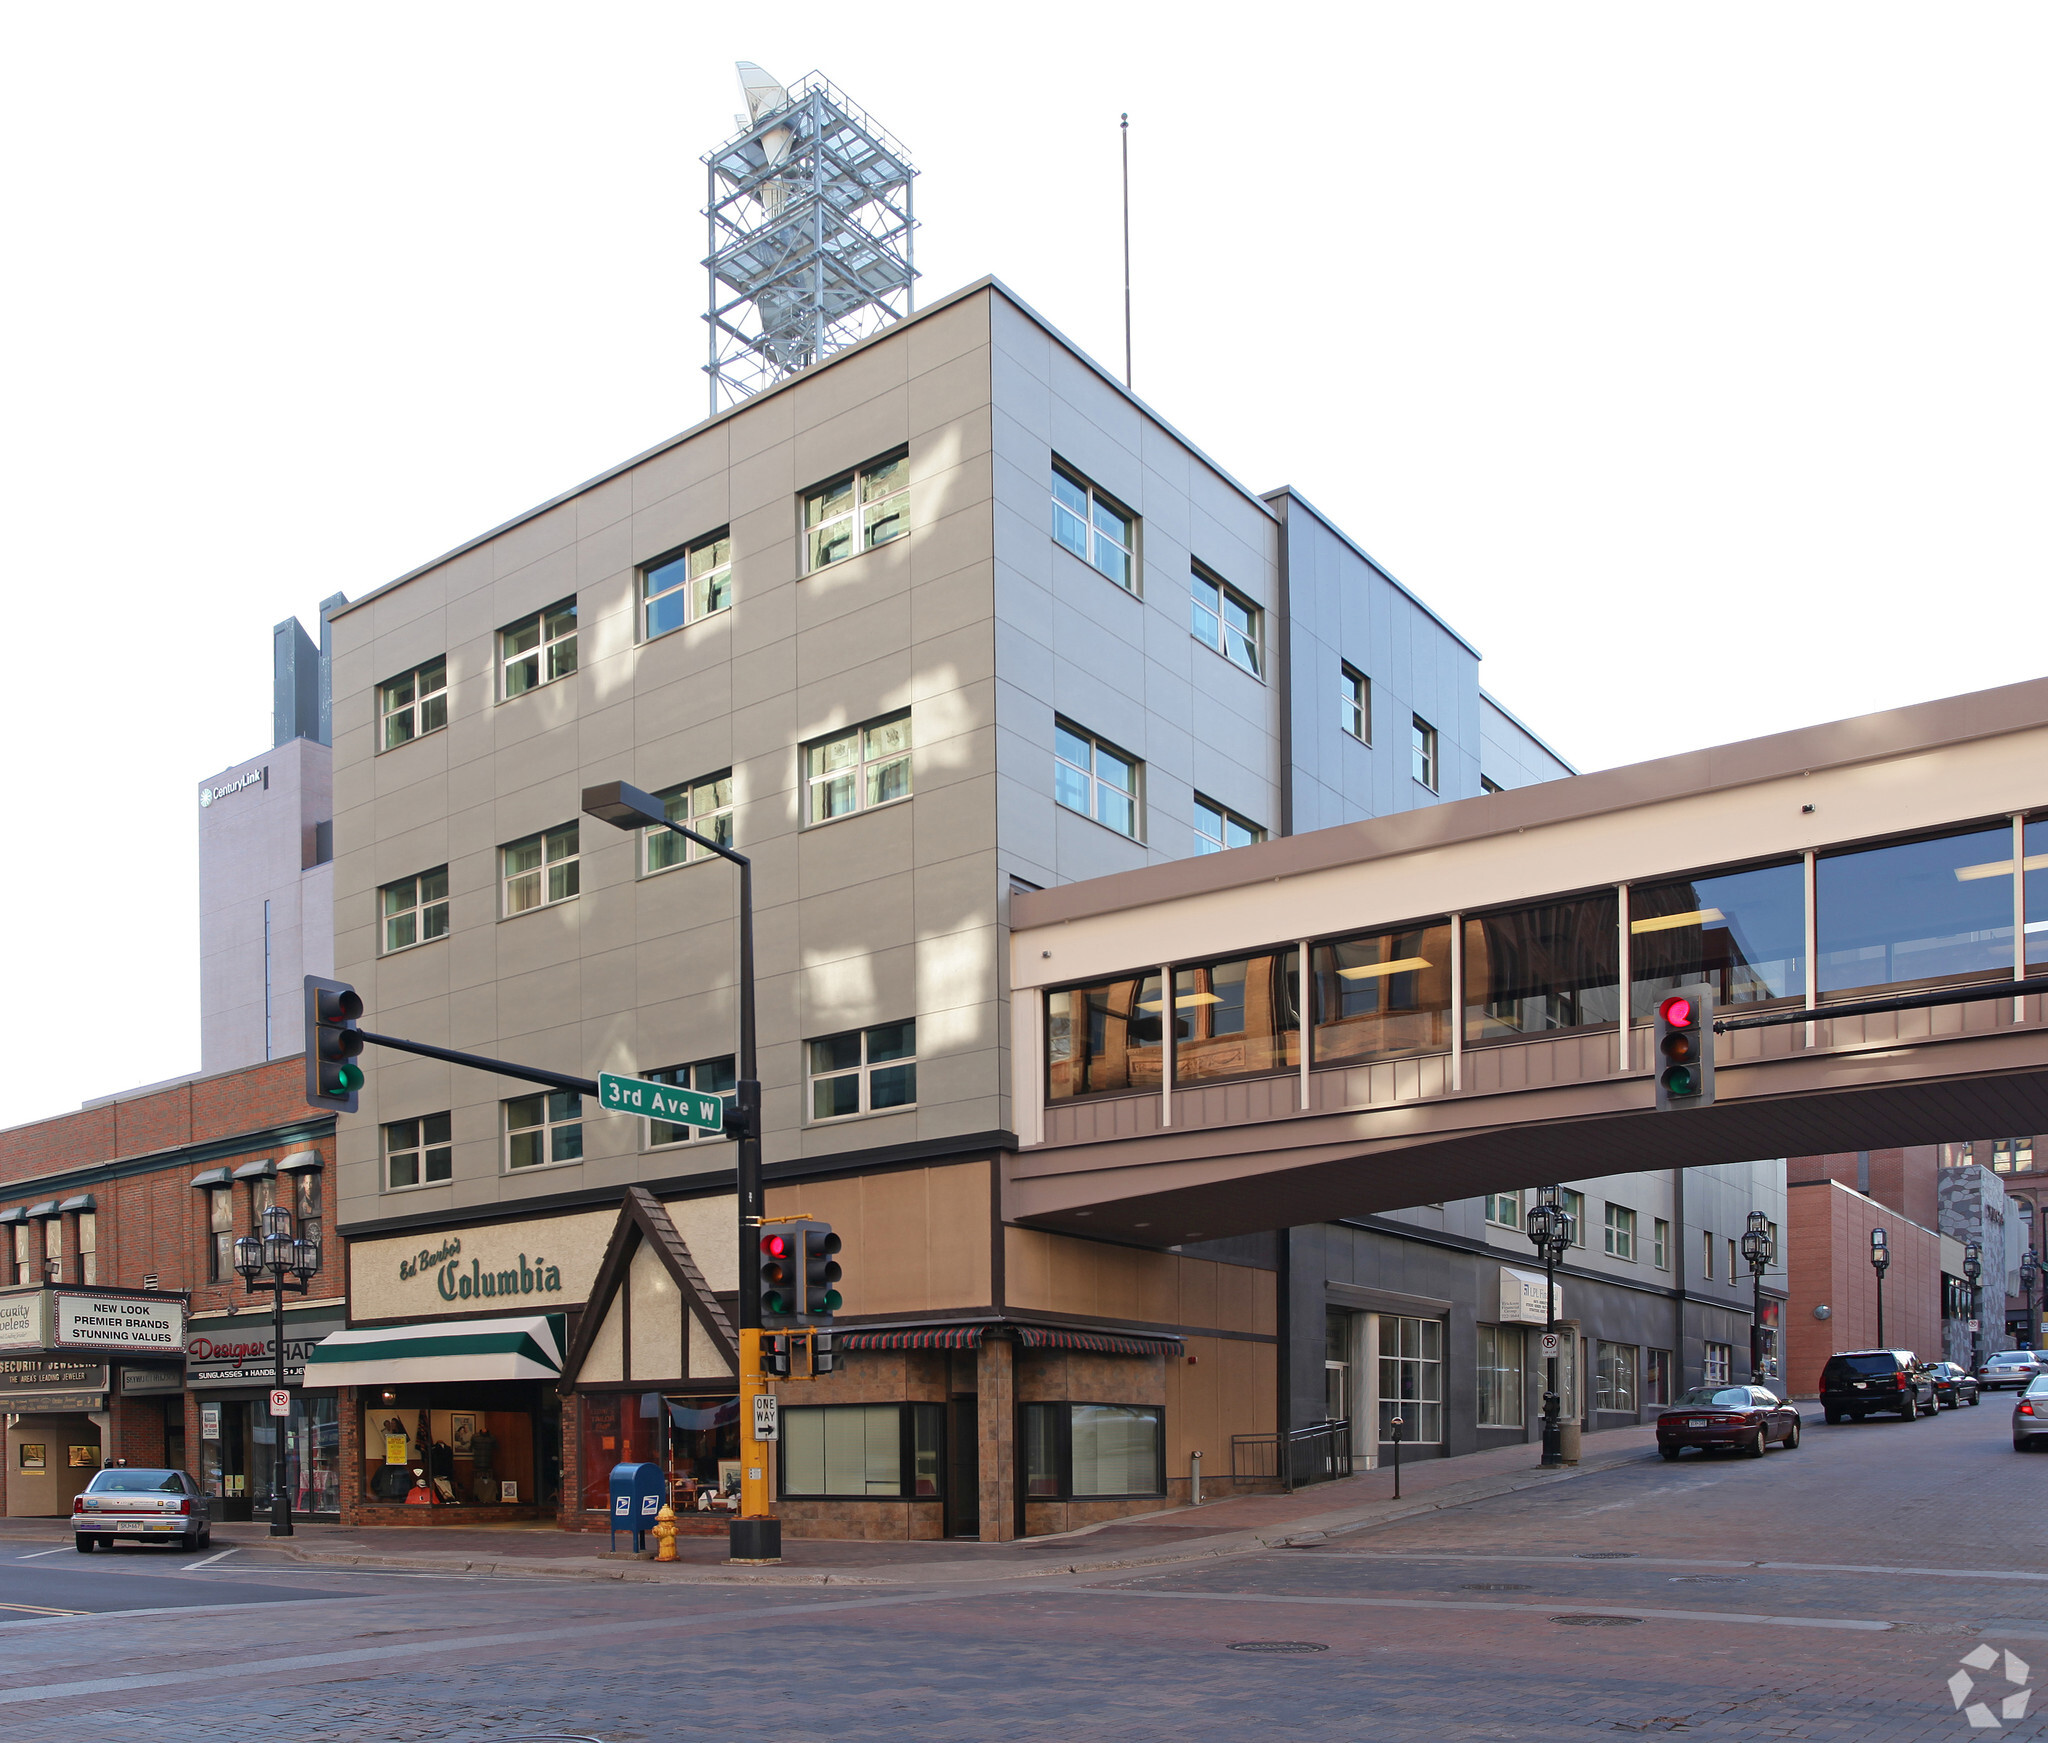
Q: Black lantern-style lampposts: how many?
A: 6